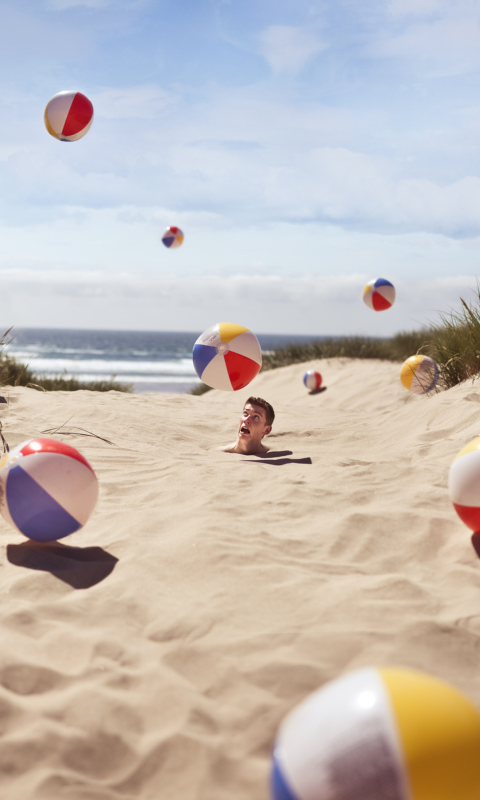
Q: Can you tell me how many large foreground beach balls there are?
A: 3